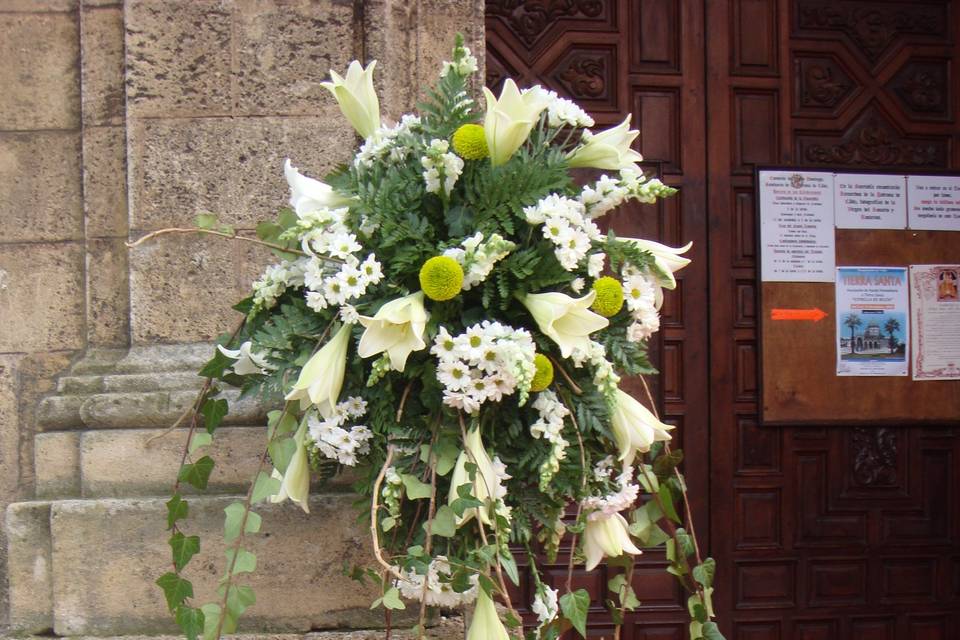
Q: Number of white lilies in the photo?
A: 14